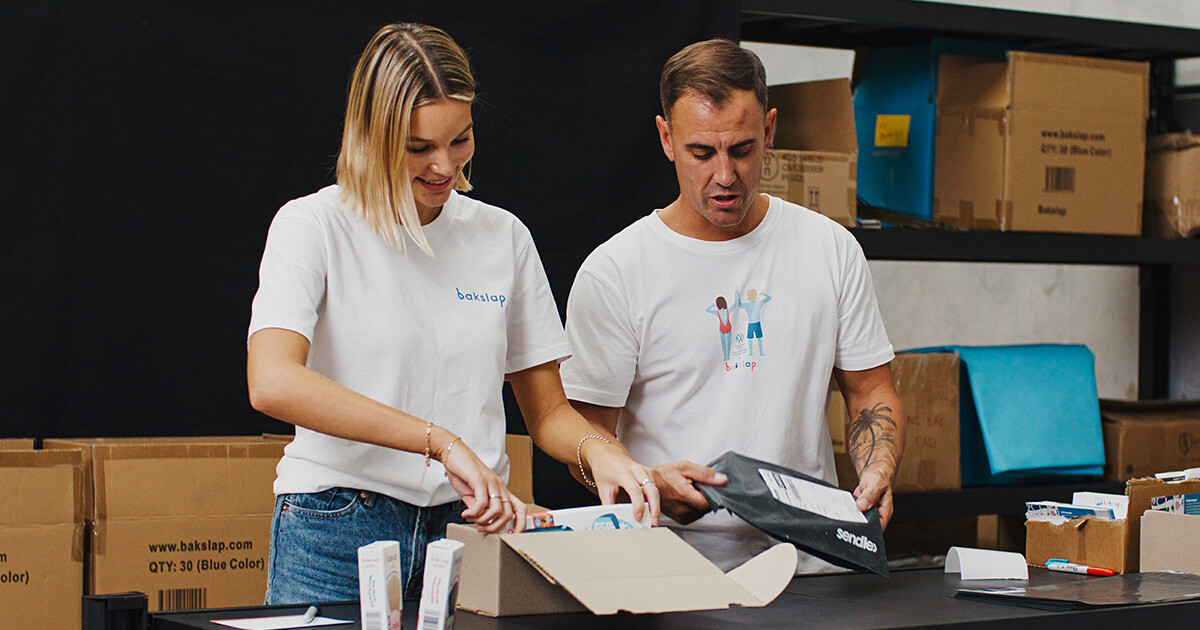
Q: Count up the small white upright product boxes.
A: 2